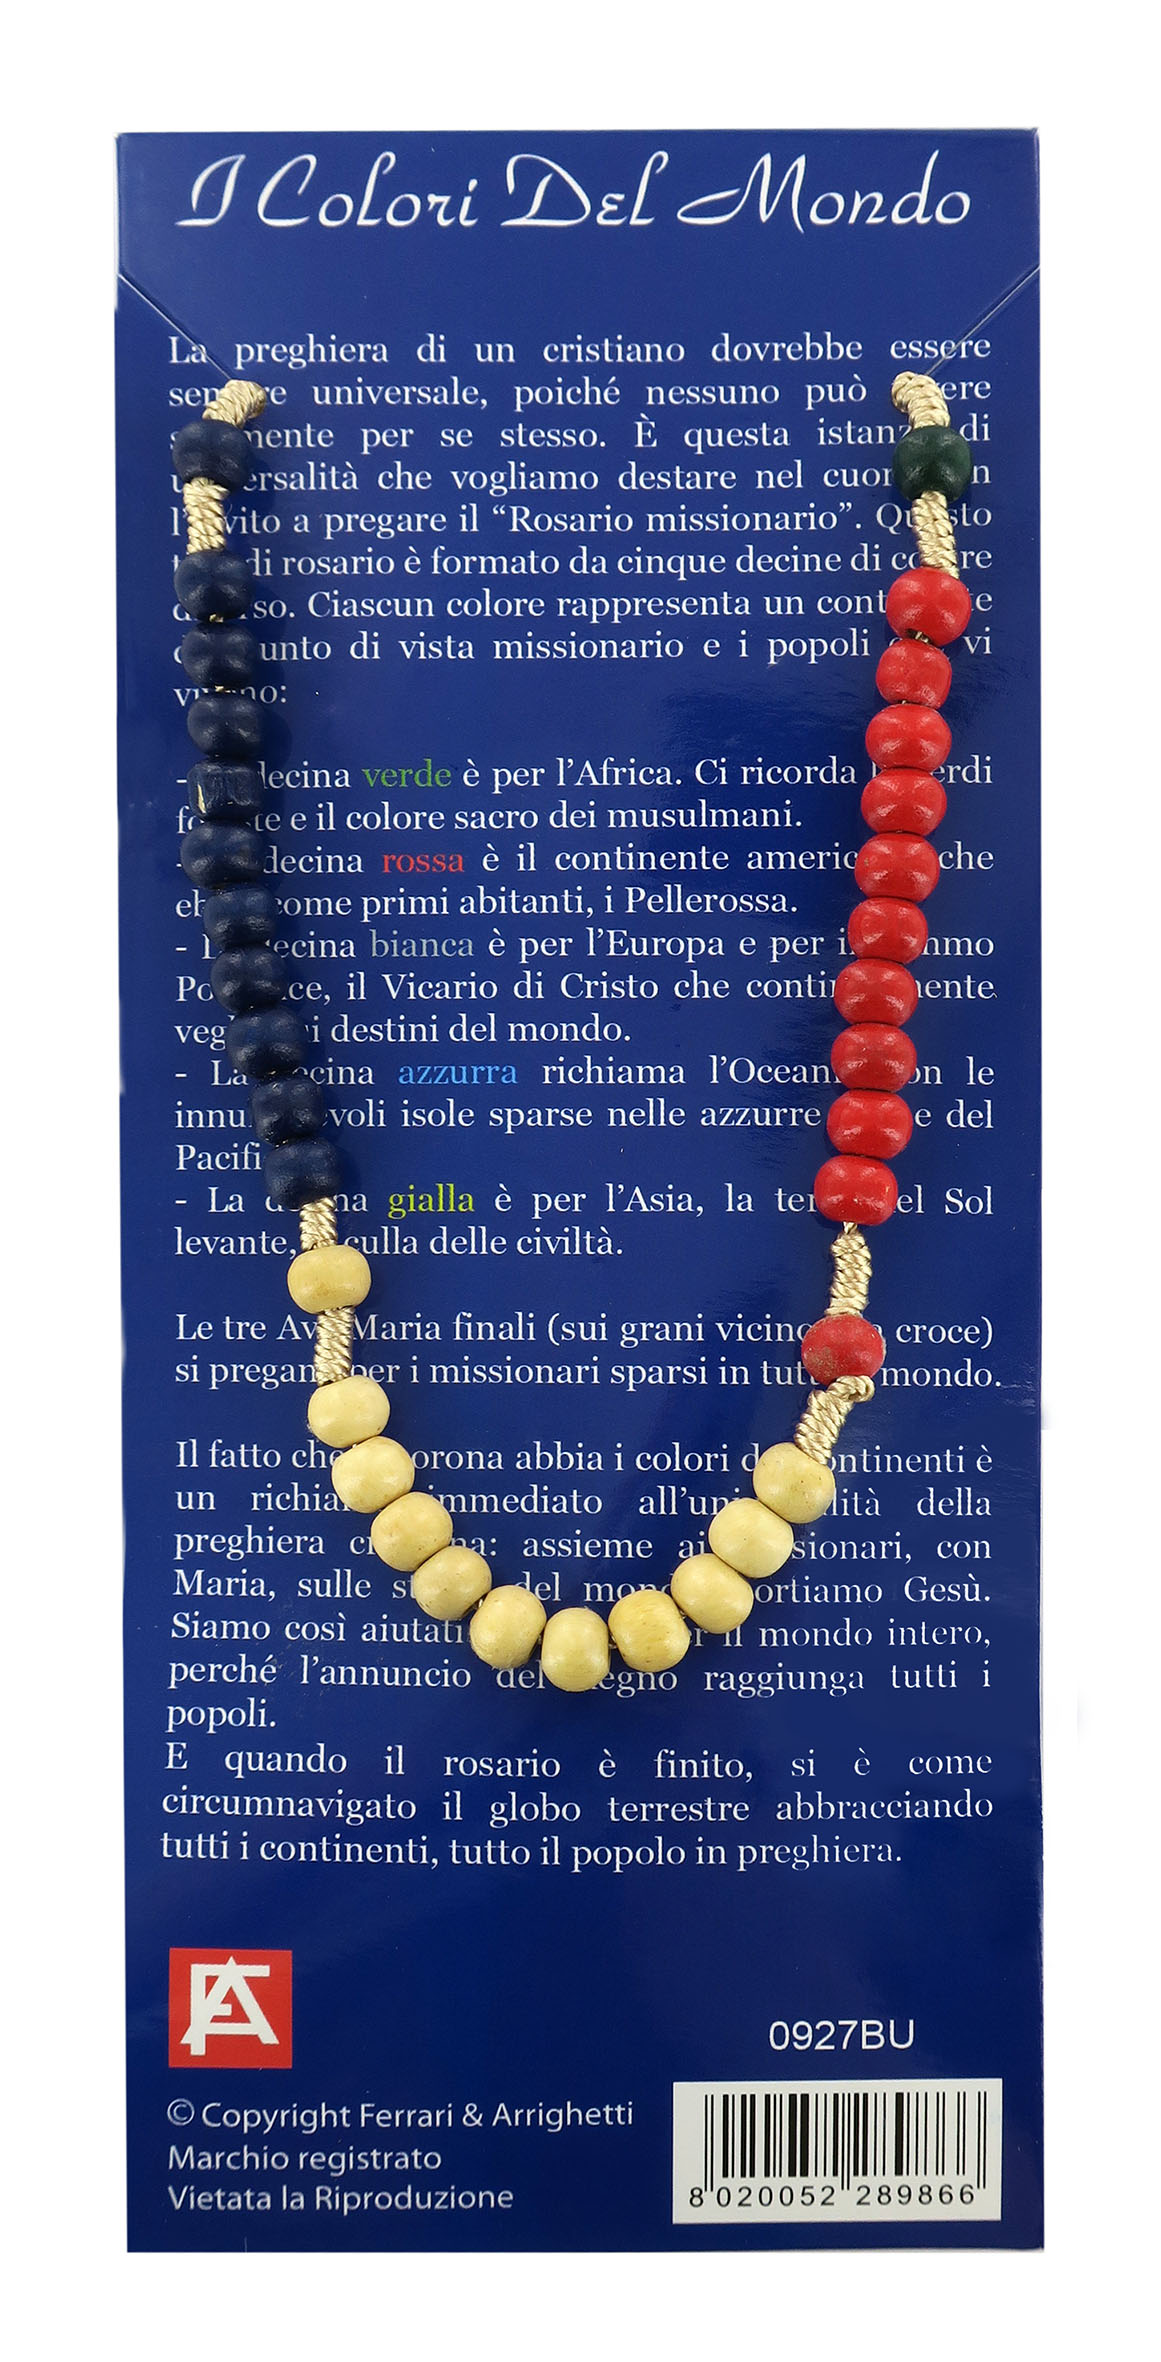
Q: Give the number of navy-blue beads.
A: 11